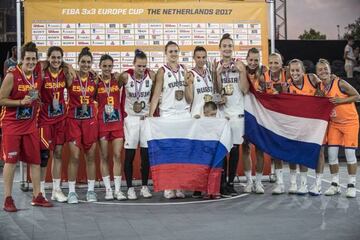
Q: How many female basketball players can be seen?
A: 12